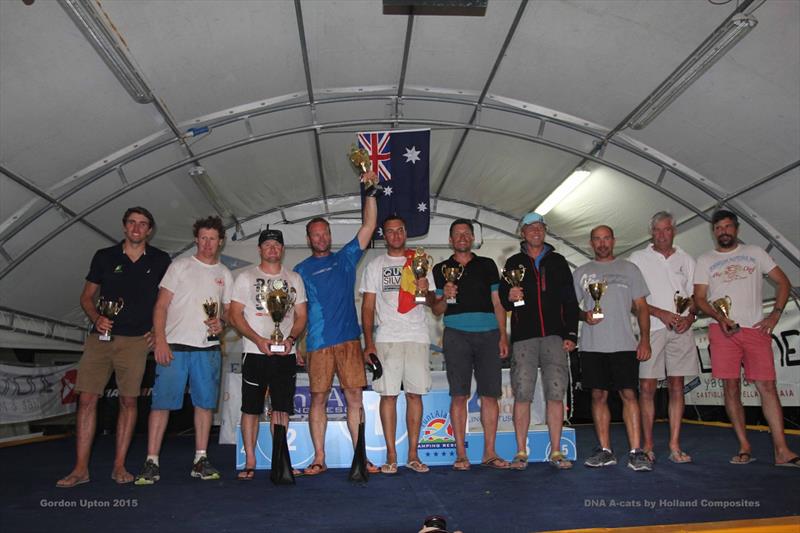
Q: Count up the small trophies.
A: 7